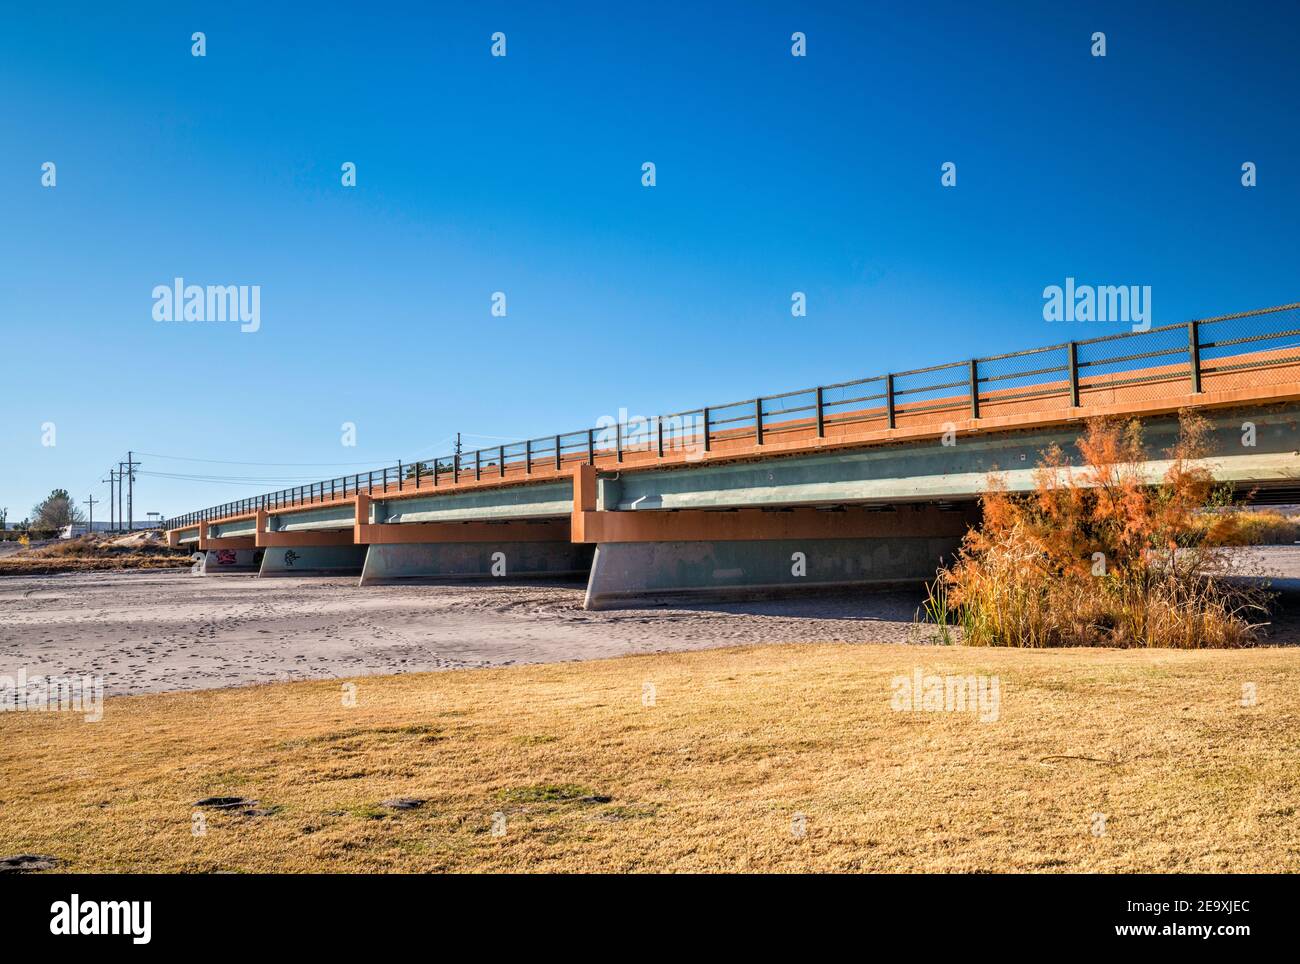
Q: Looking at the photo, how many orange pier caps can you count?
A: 4